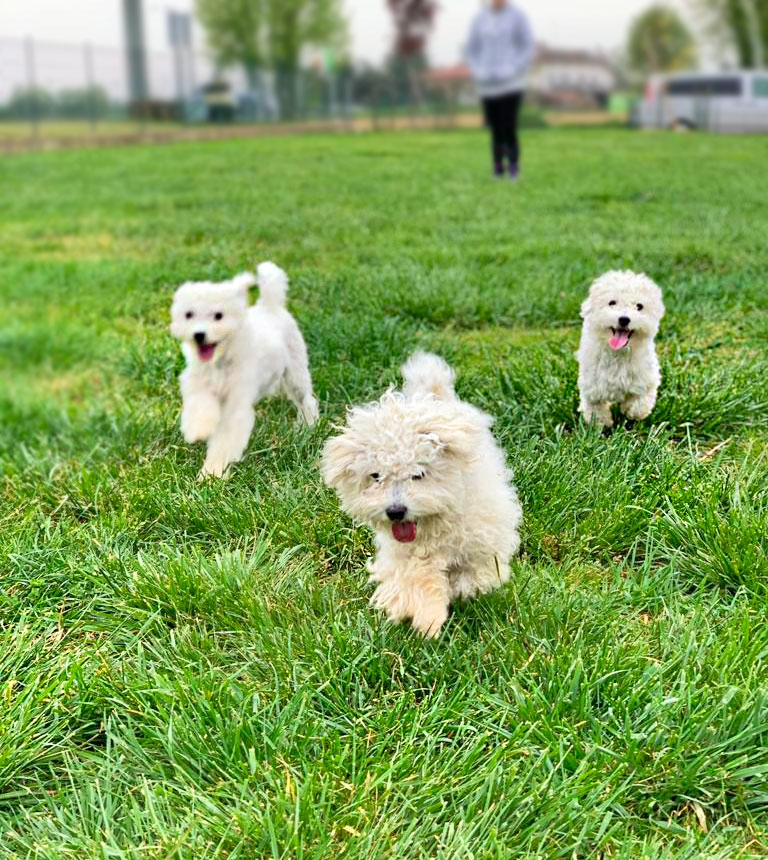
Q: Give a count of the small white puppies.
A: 3